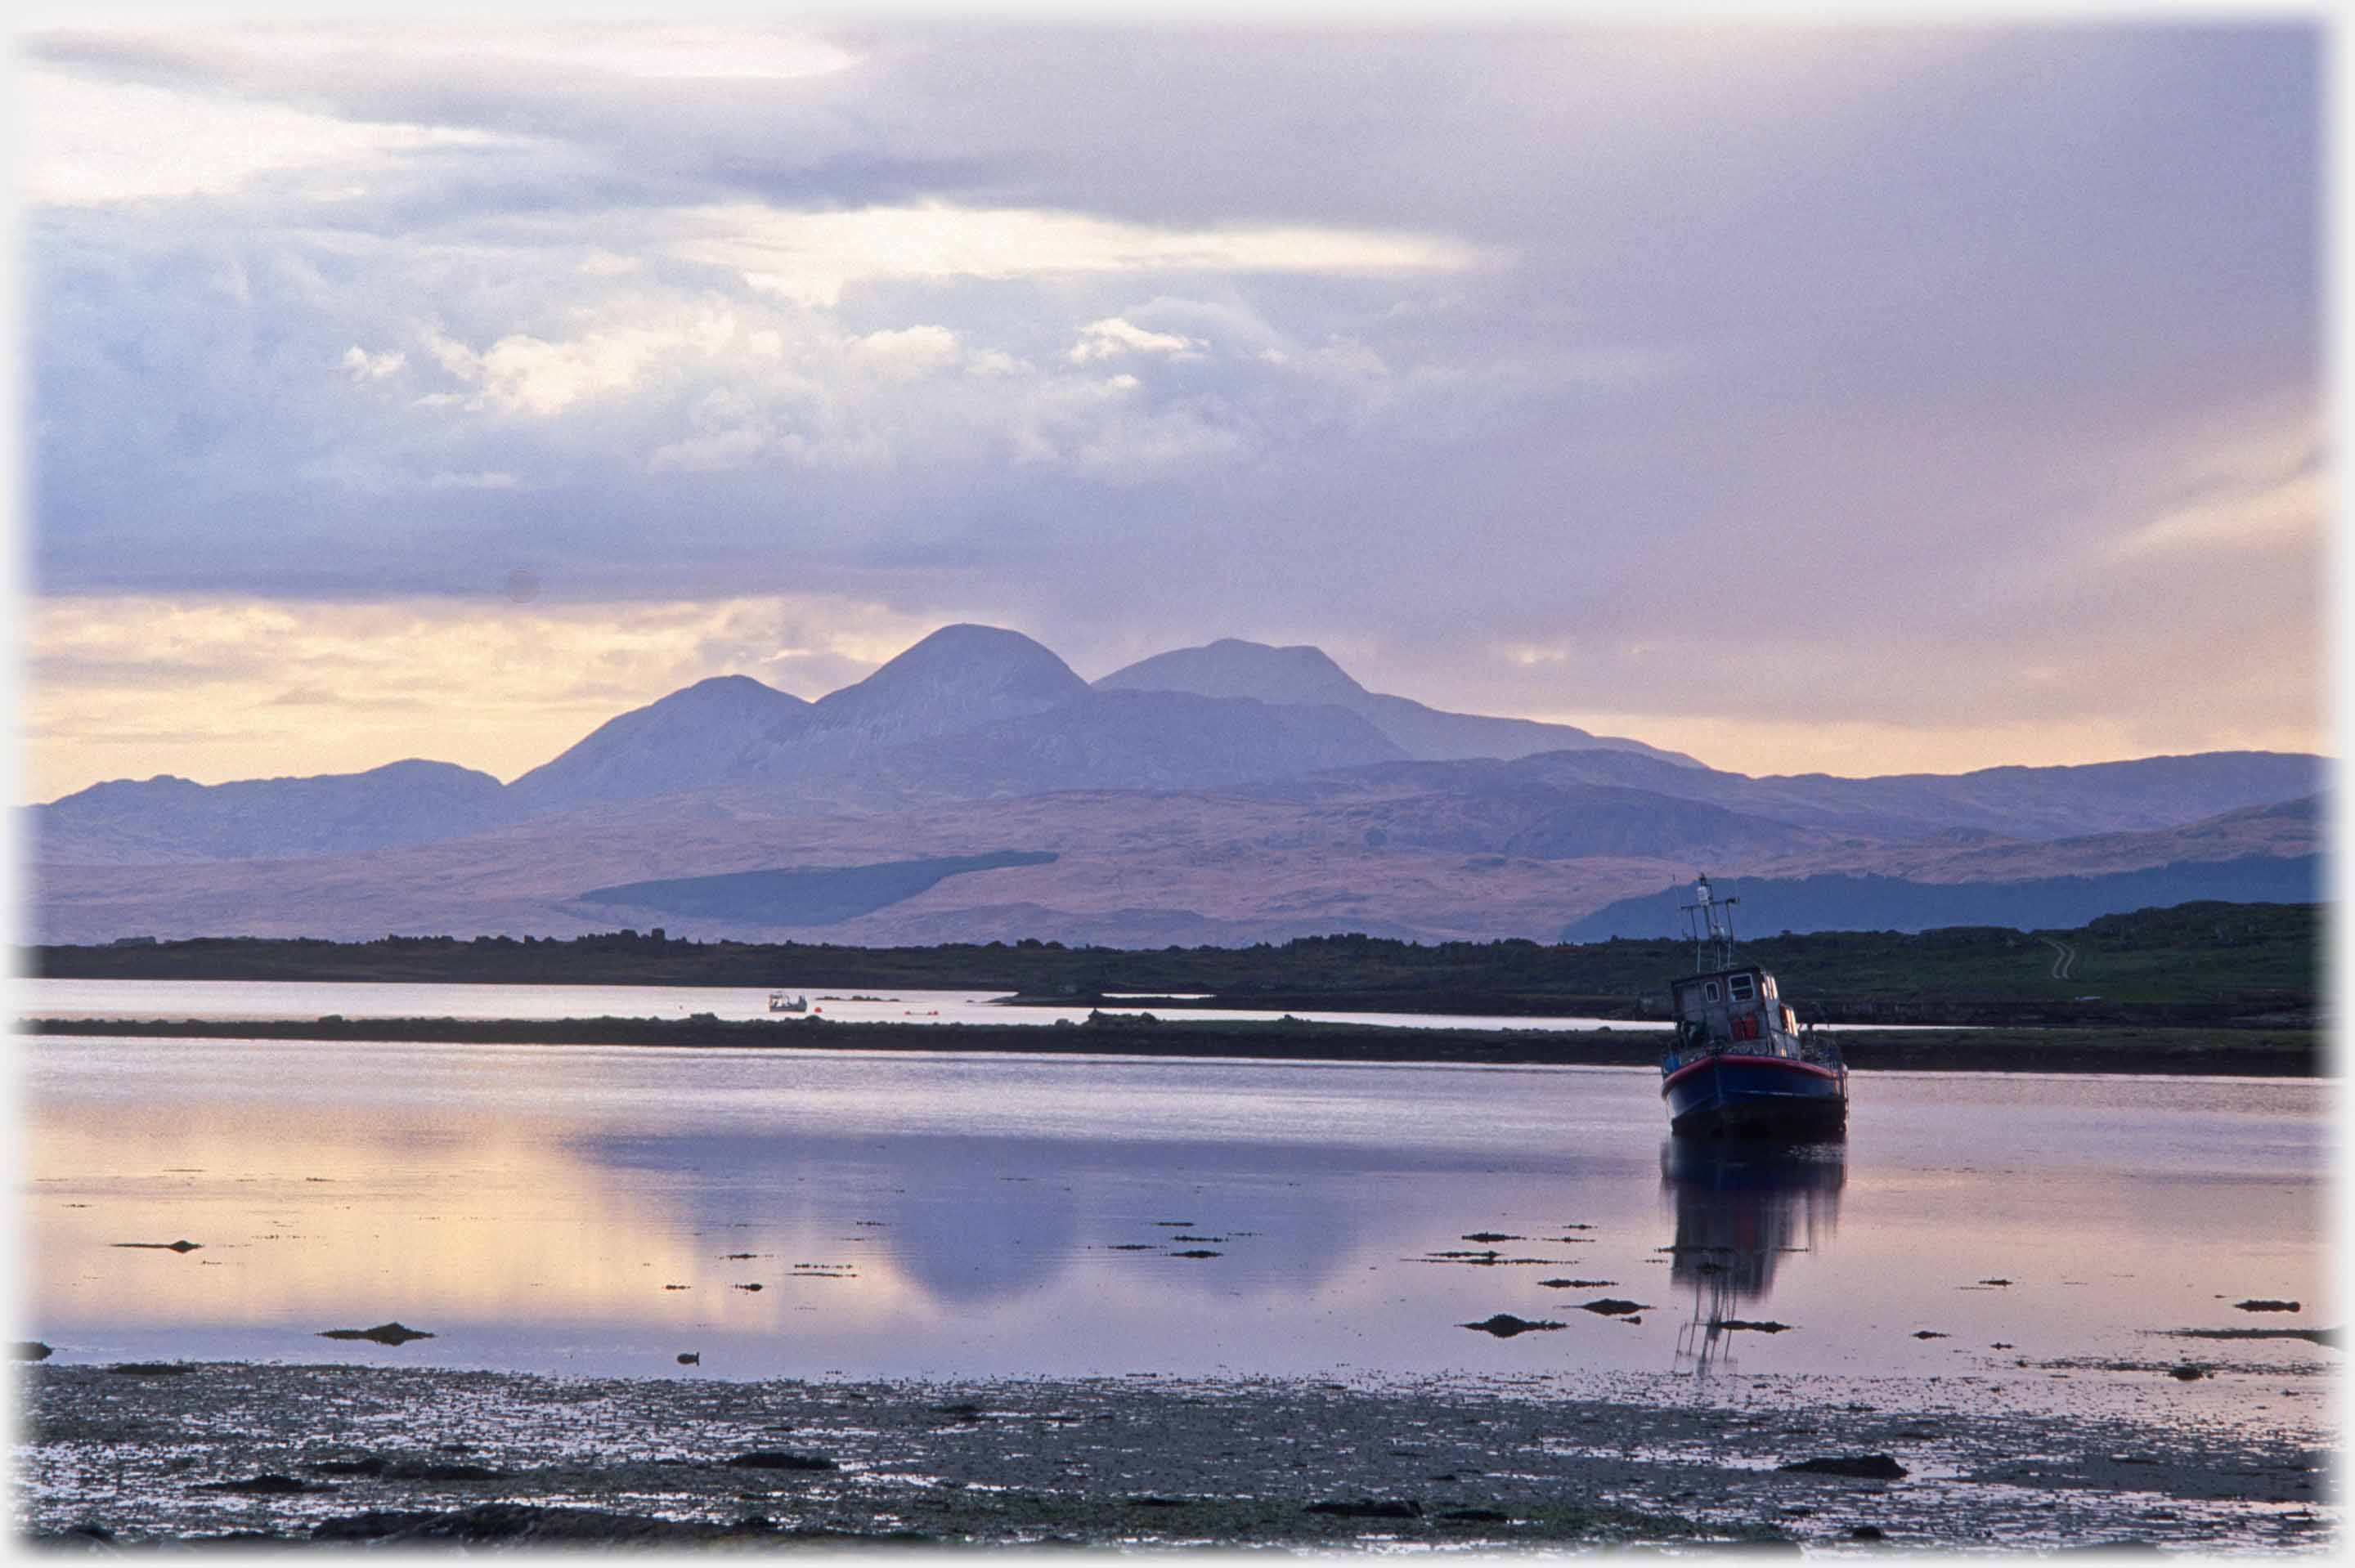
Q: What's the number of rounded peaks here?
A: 3